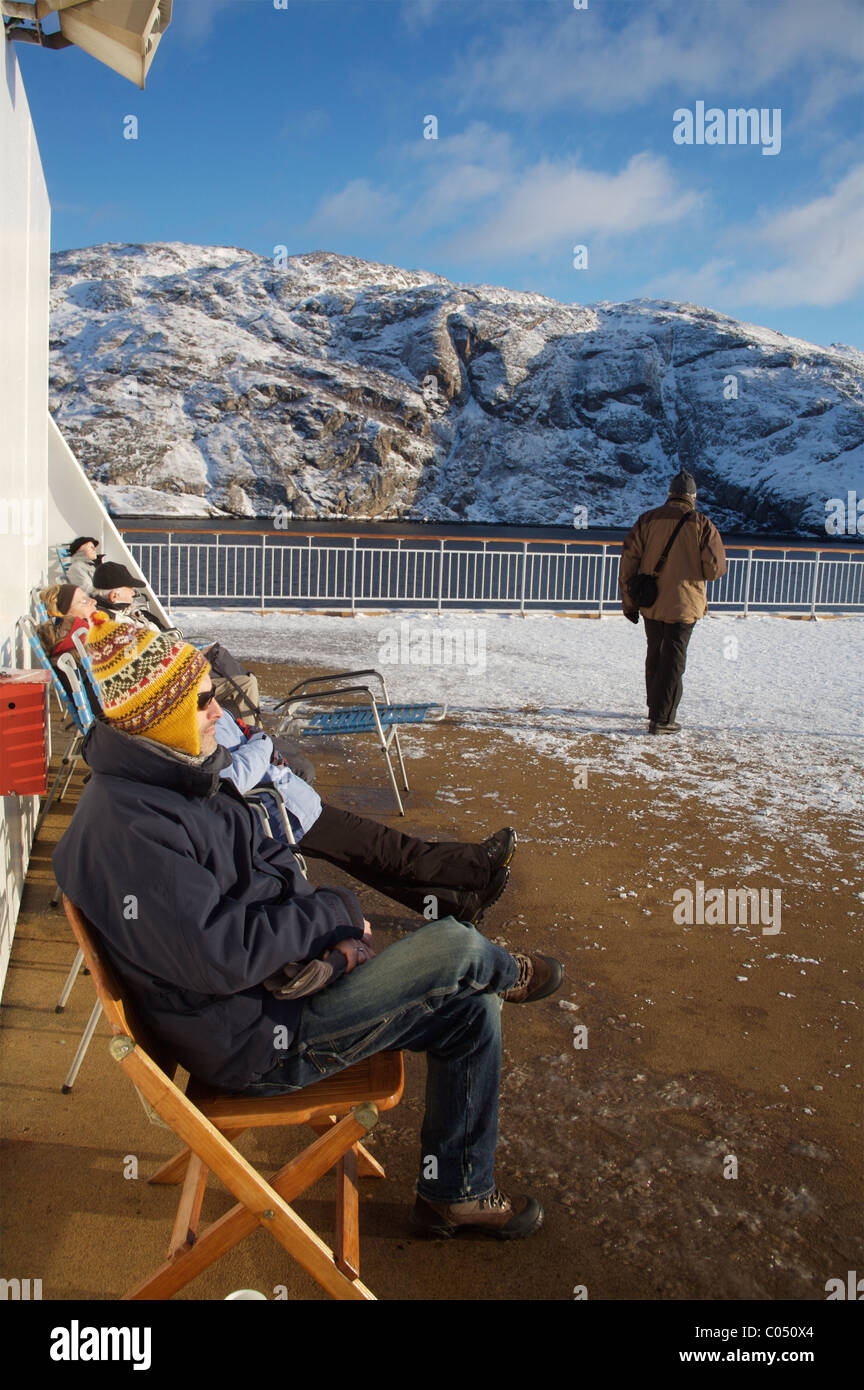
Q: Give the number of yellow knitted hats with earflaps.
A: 1